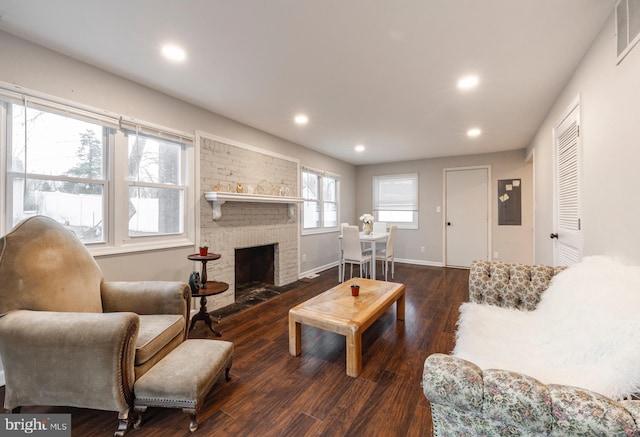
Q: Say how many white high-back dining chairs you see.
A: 4